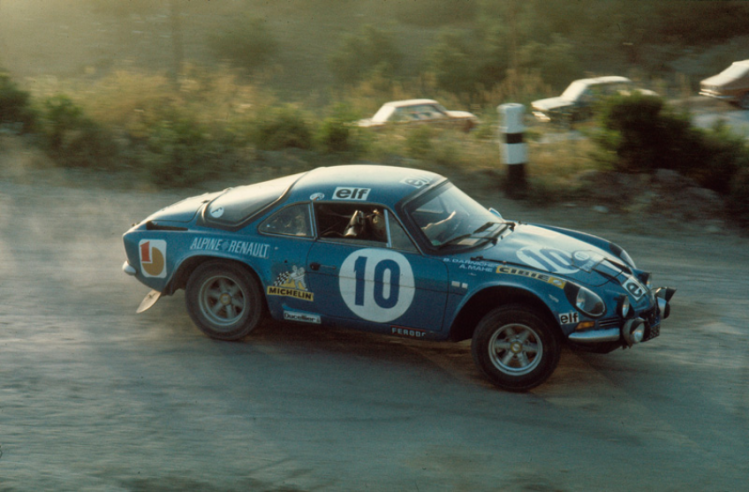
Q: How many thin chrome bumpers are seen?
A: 2